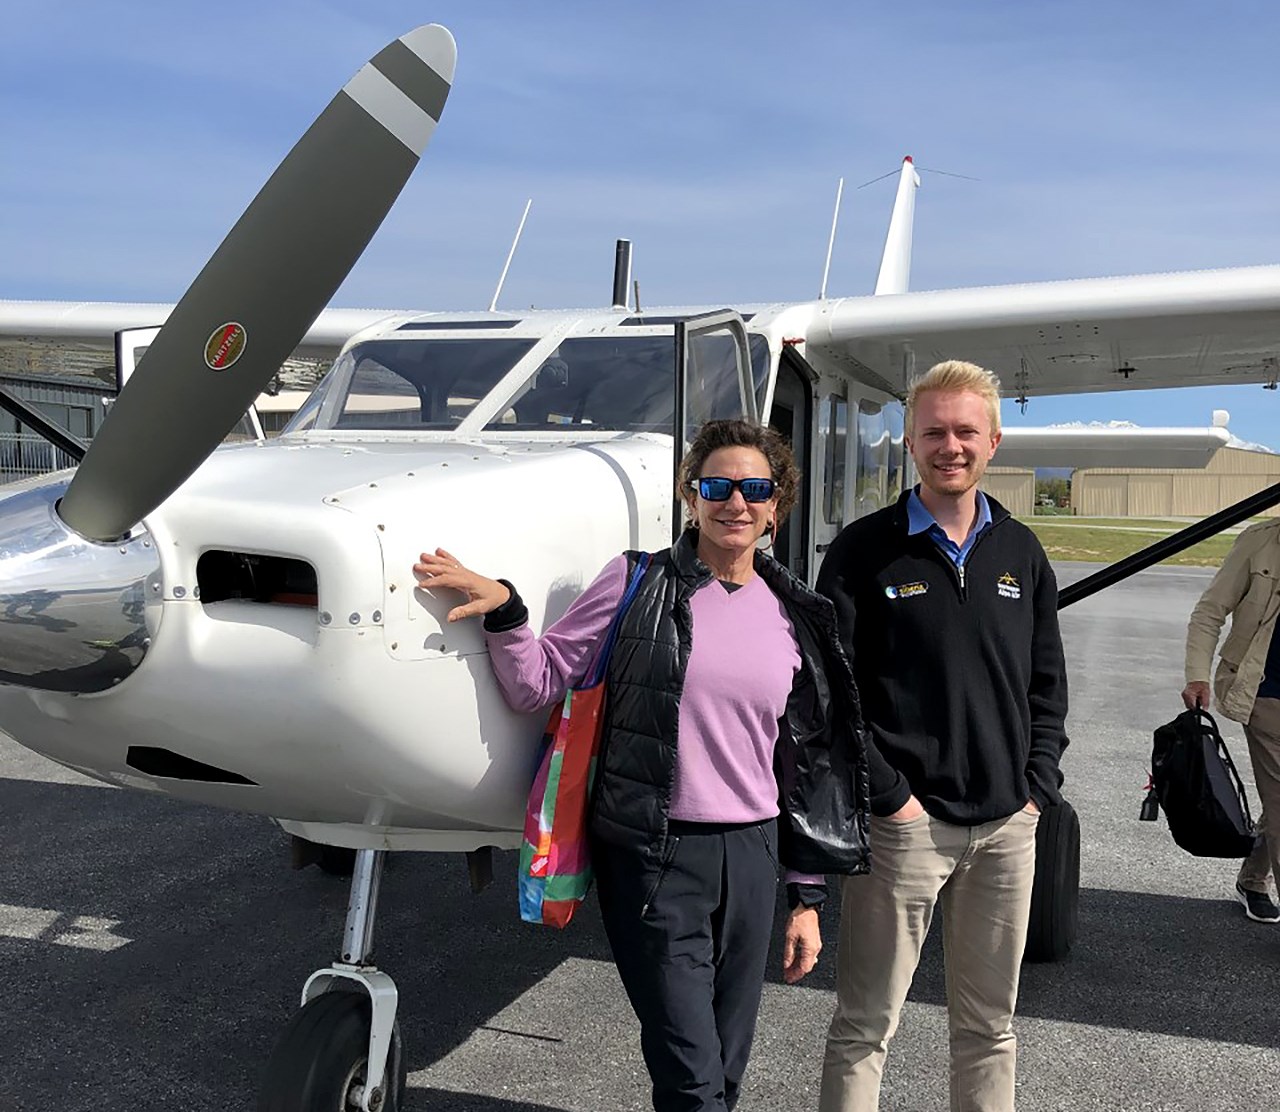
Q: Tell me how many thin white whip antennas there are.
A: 2